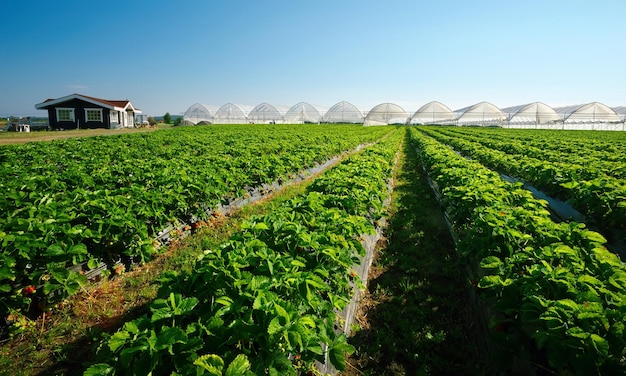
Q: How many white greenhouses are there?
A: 10